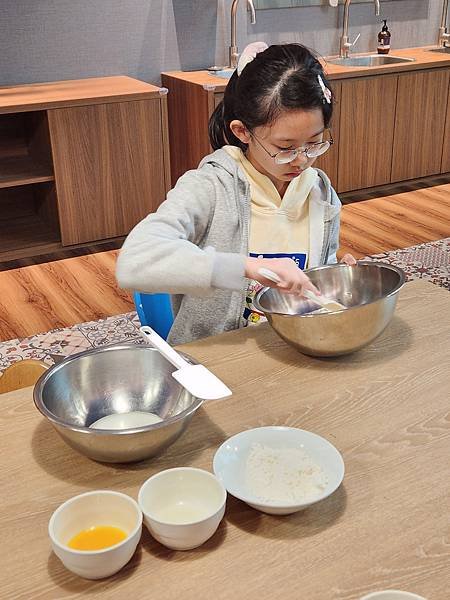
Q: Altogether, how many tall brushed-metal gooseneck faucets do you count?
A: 3